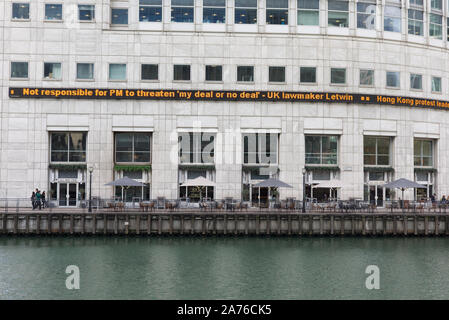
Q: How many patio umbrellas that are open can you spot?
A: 5